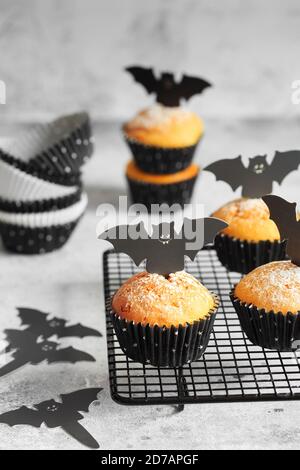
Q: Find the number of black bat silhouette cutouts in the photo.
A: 7